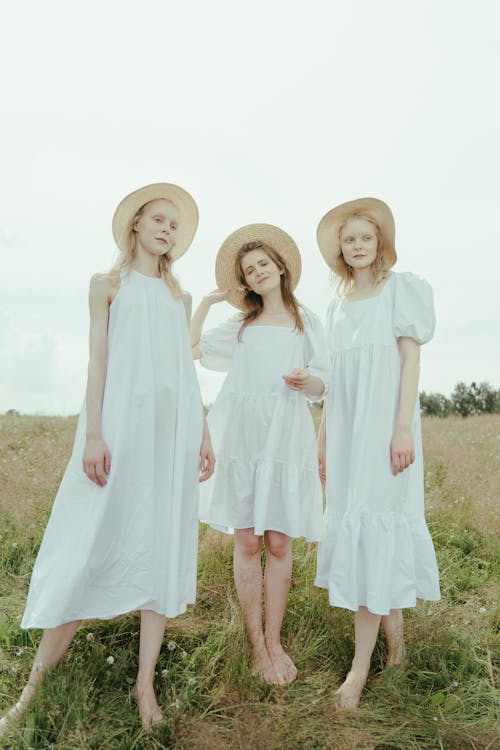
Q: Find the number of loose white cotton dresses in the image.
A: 3